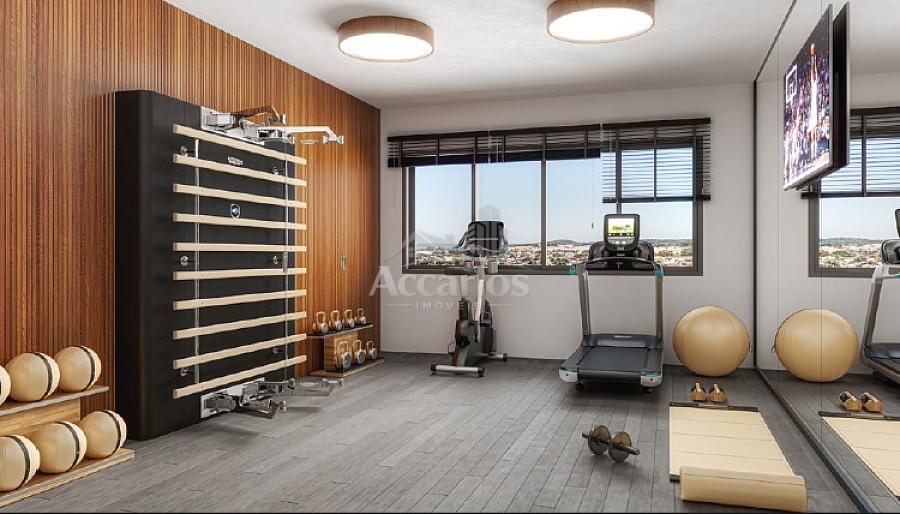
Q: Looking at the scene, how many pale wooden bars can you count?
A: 10